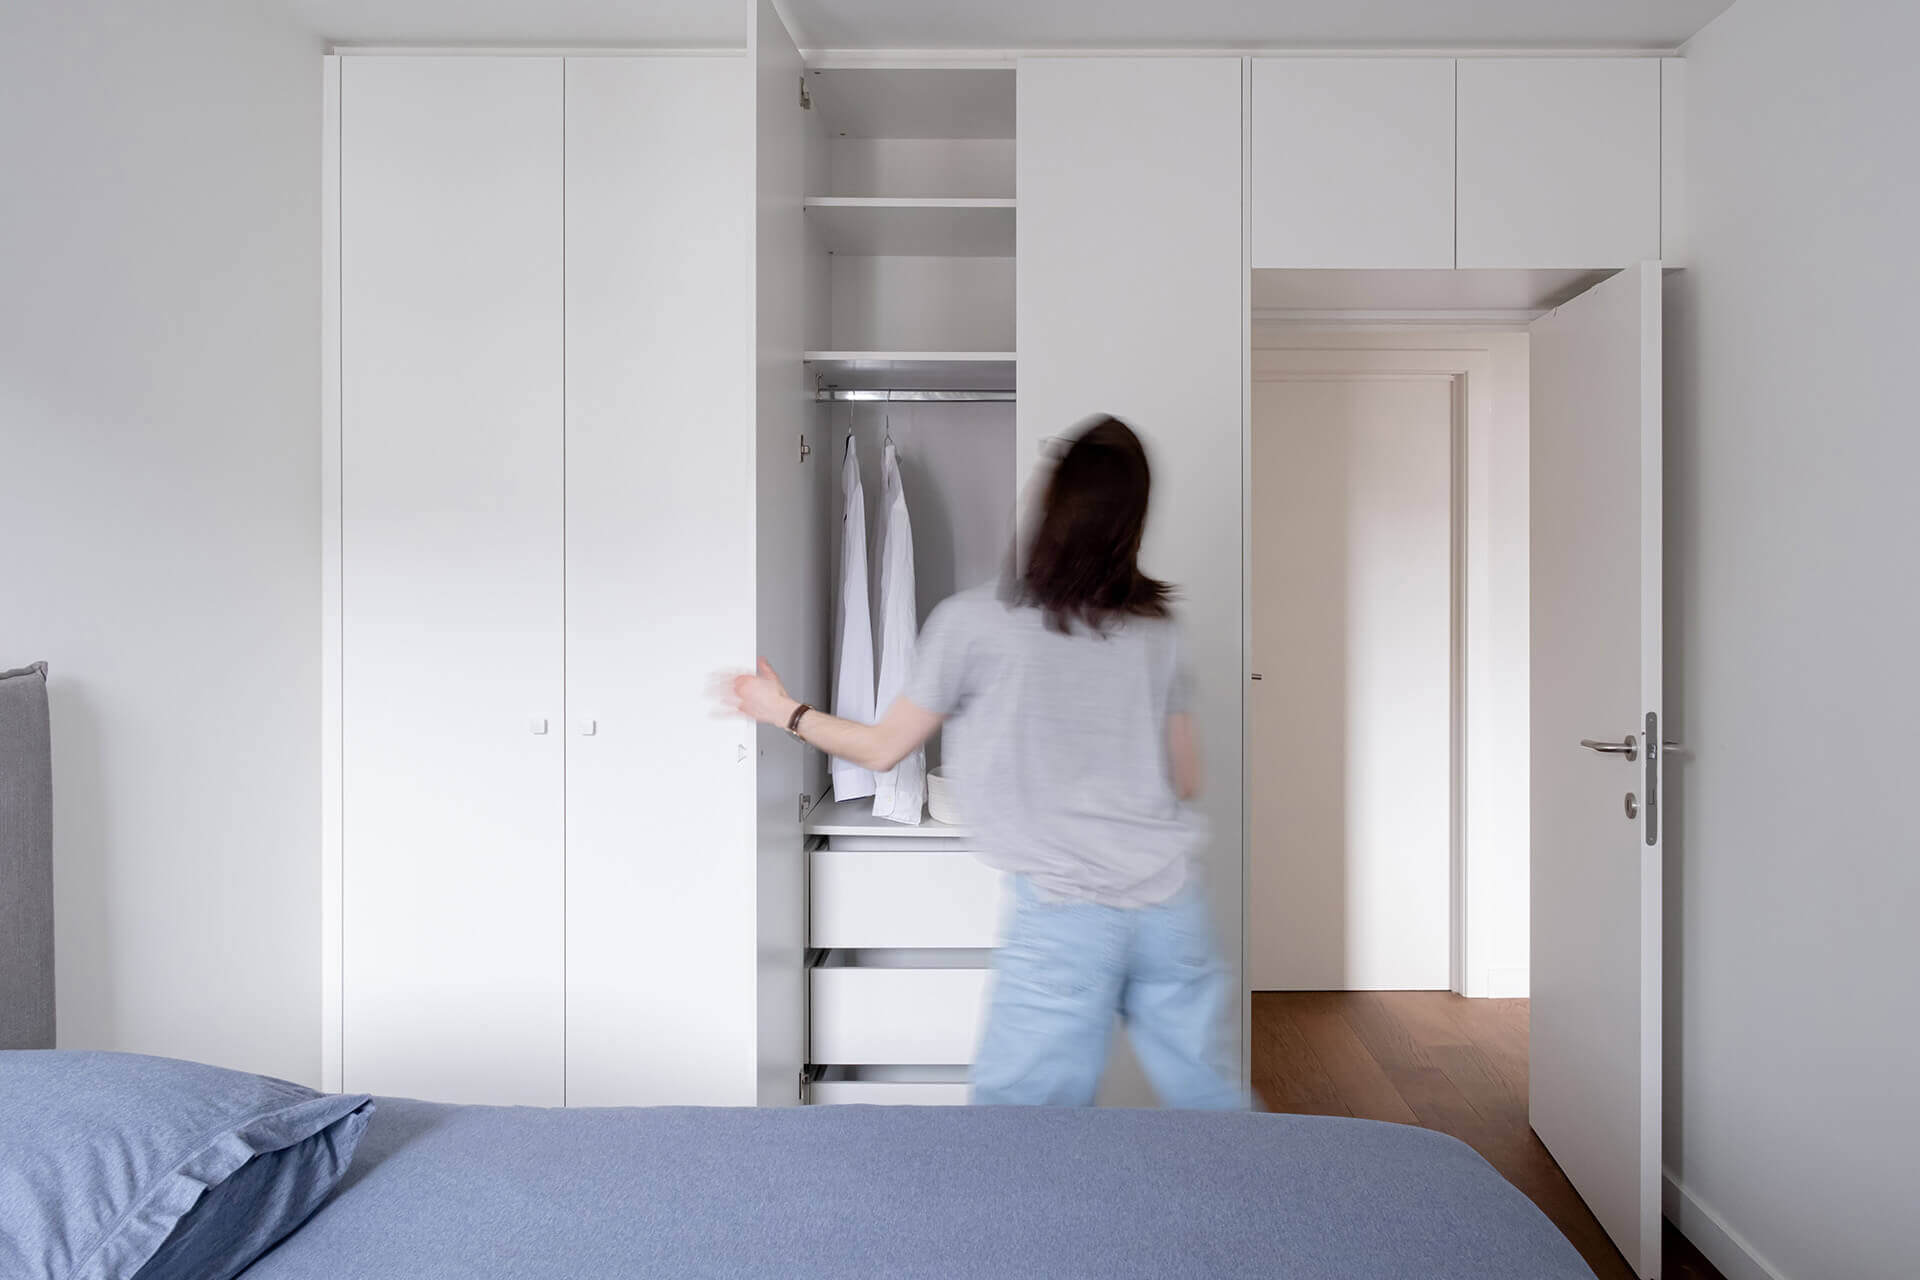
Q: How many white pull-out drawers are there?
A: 3